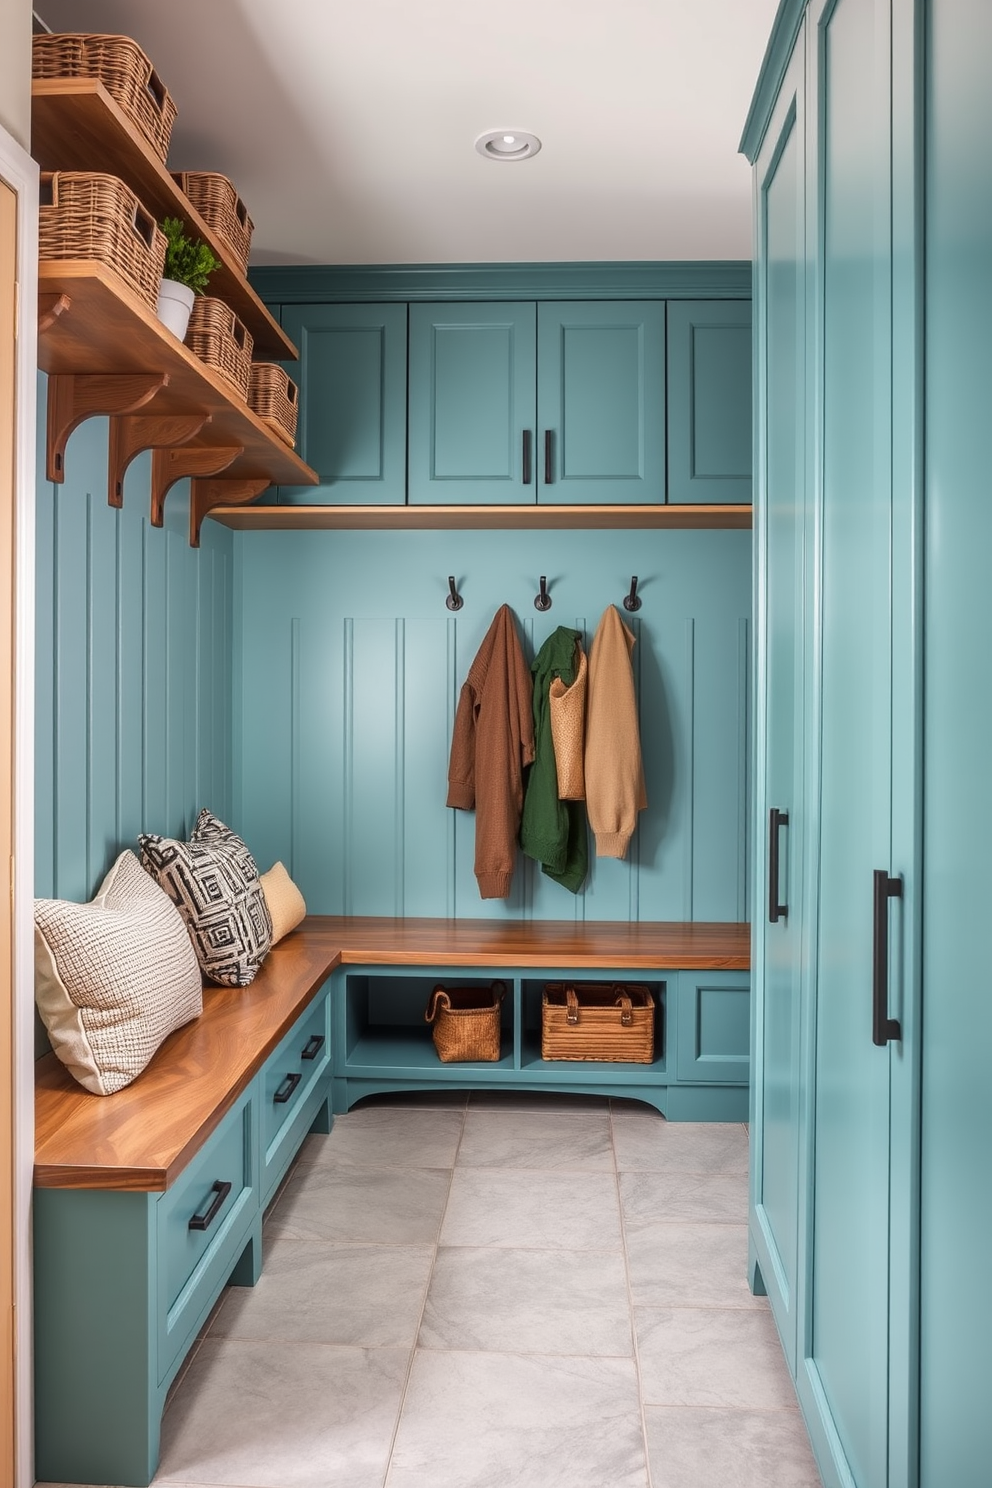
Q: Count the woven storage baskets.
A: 7